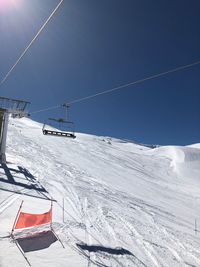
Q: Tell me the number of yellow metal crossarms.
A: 0